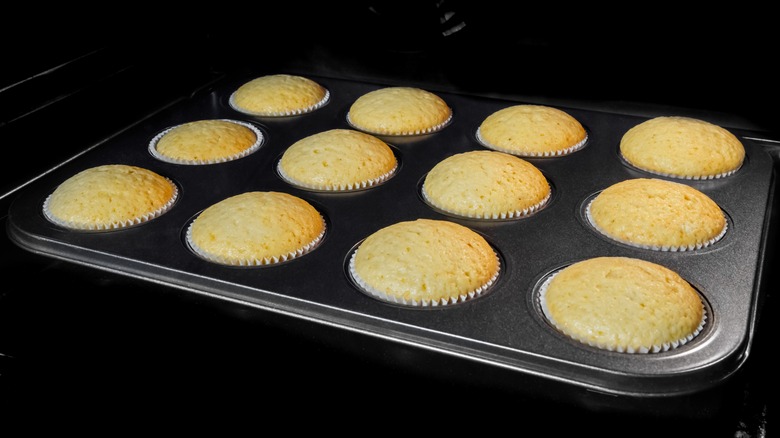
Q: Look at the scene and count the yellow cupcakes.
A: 12